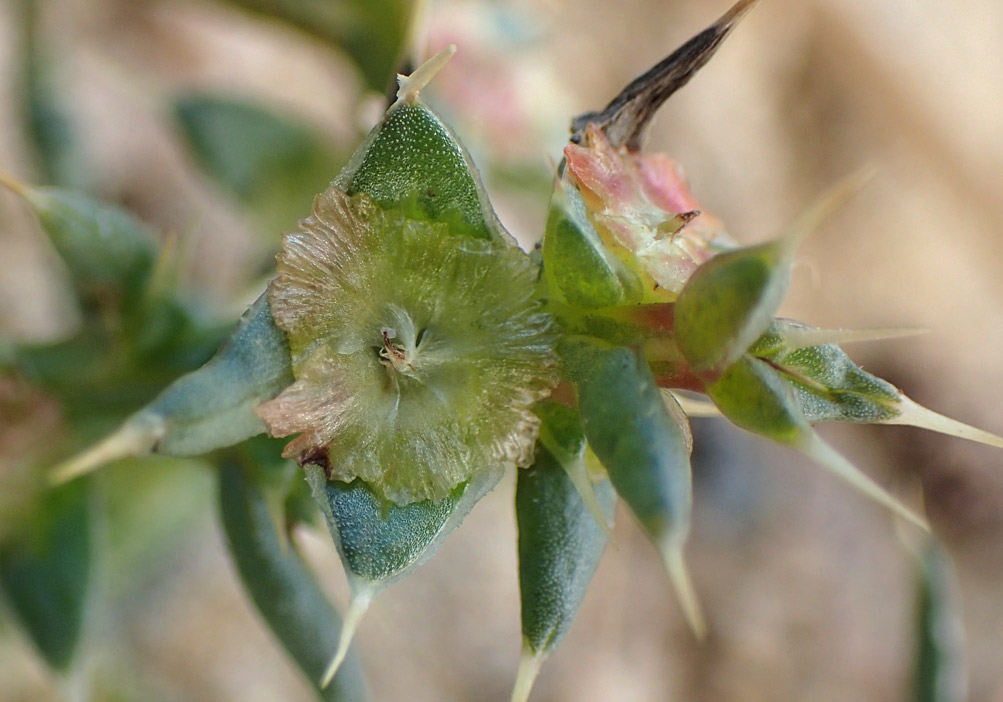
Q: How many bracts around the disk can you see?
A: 3